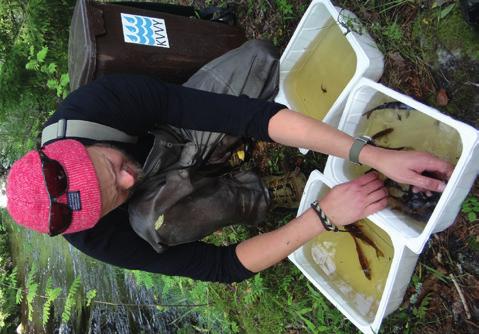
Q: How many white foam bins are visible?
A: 3